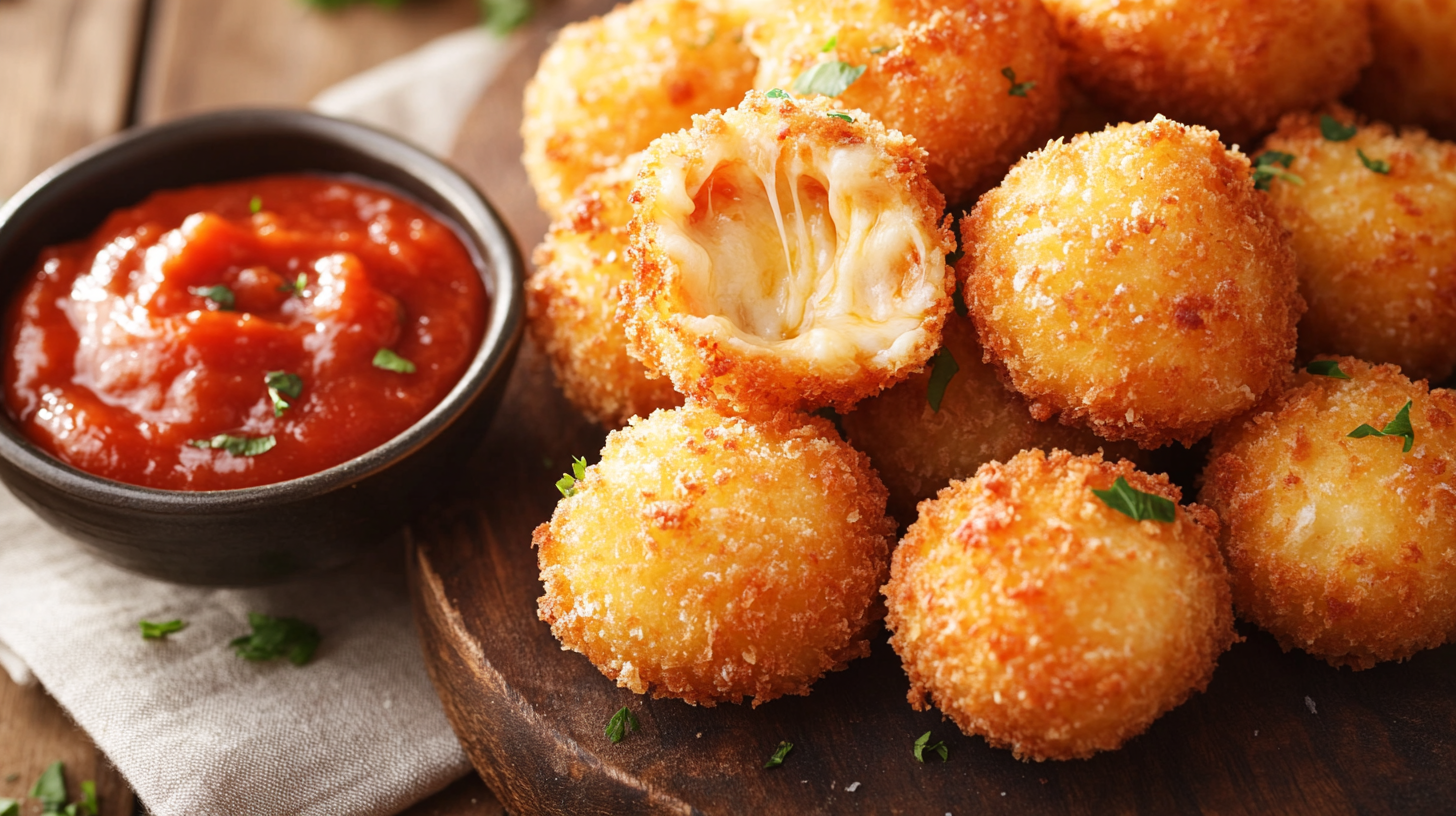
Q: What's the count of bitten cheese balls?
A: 1